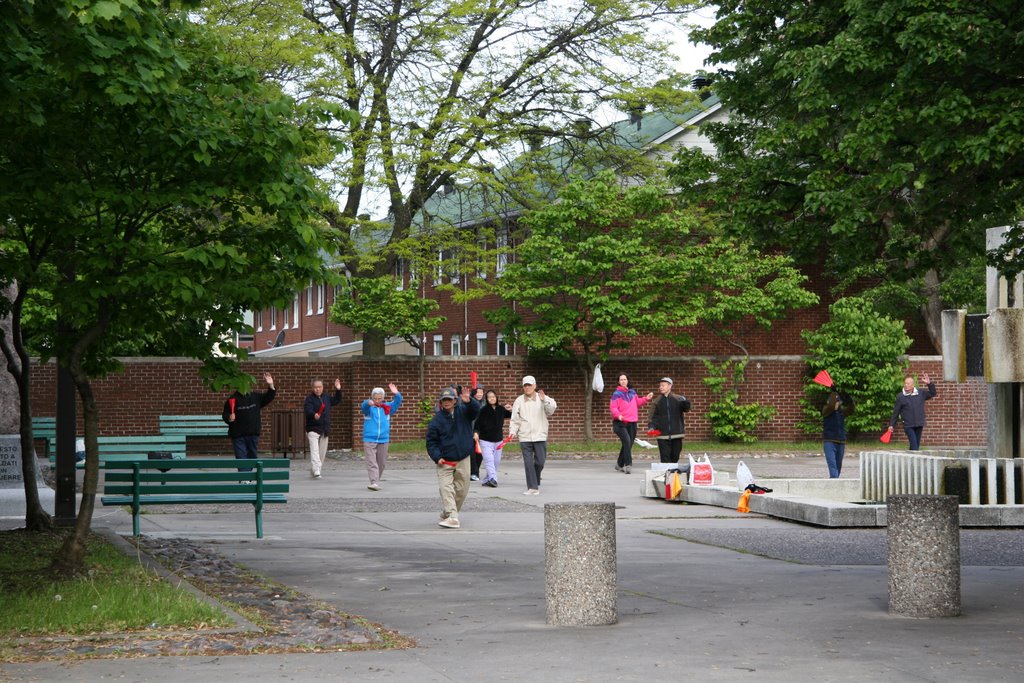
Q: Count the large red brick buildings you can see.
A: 1